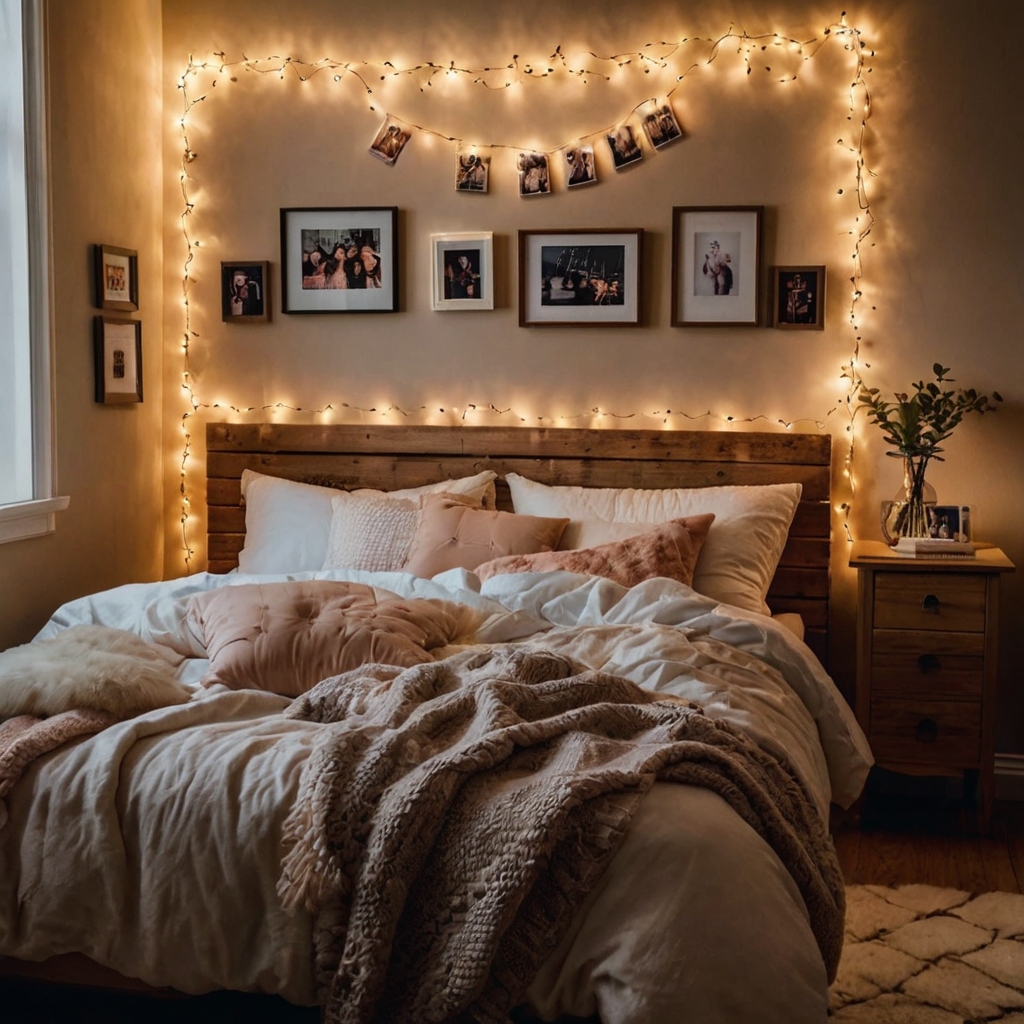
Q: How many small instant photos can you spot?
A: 6